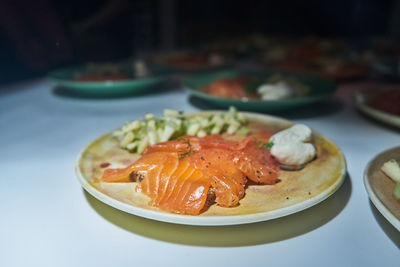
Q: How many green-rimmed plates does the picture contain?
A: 2